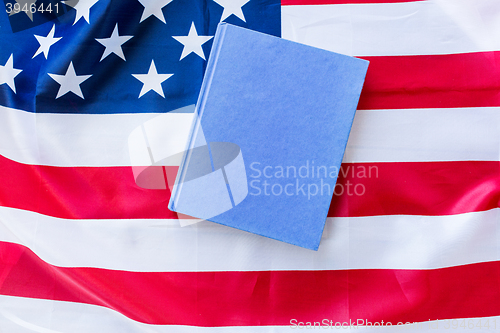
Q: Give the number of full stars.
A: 5